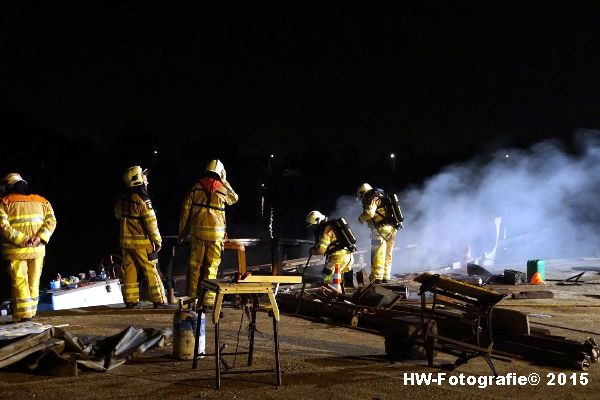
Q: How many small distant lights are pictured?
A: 4